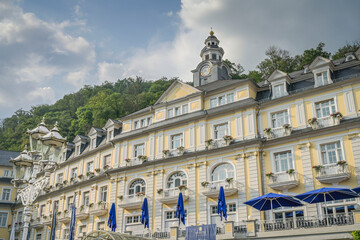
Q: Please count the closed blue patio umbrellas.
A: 4